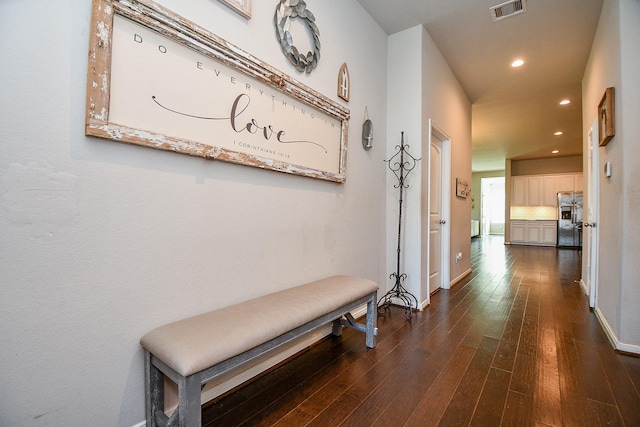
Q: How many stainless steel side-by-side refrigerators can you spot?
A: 1